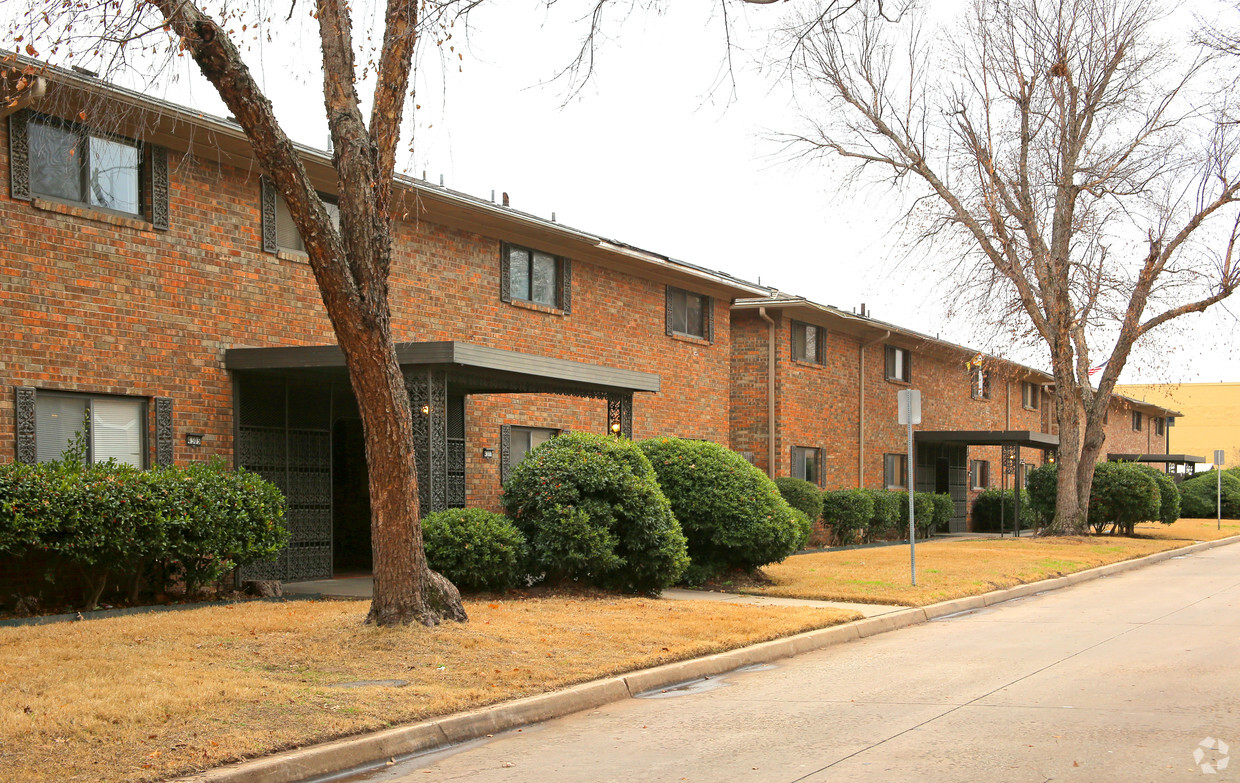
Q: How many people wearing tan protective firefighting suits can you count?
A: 0